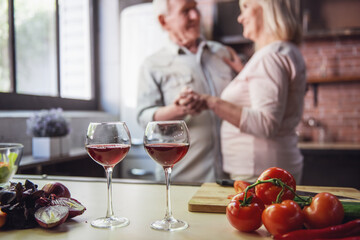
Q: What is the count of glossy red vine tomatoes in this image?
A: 4